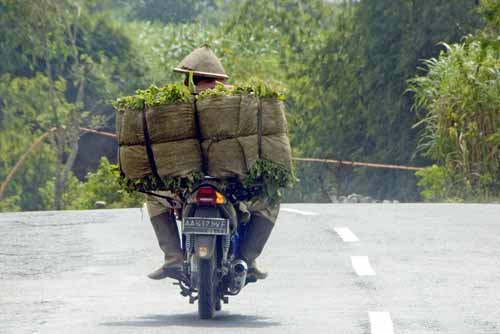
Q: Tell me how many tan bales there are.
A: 2